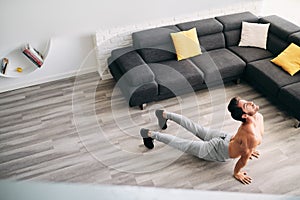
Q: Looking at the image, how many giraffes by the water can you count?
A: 0